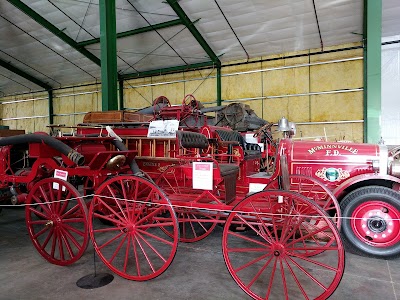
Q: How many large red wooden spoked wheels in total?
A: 5